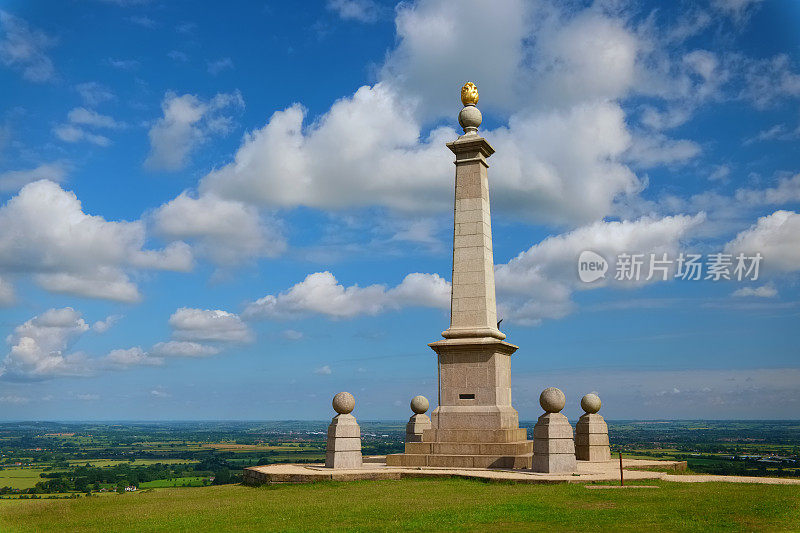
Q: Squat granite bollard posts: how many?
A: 4